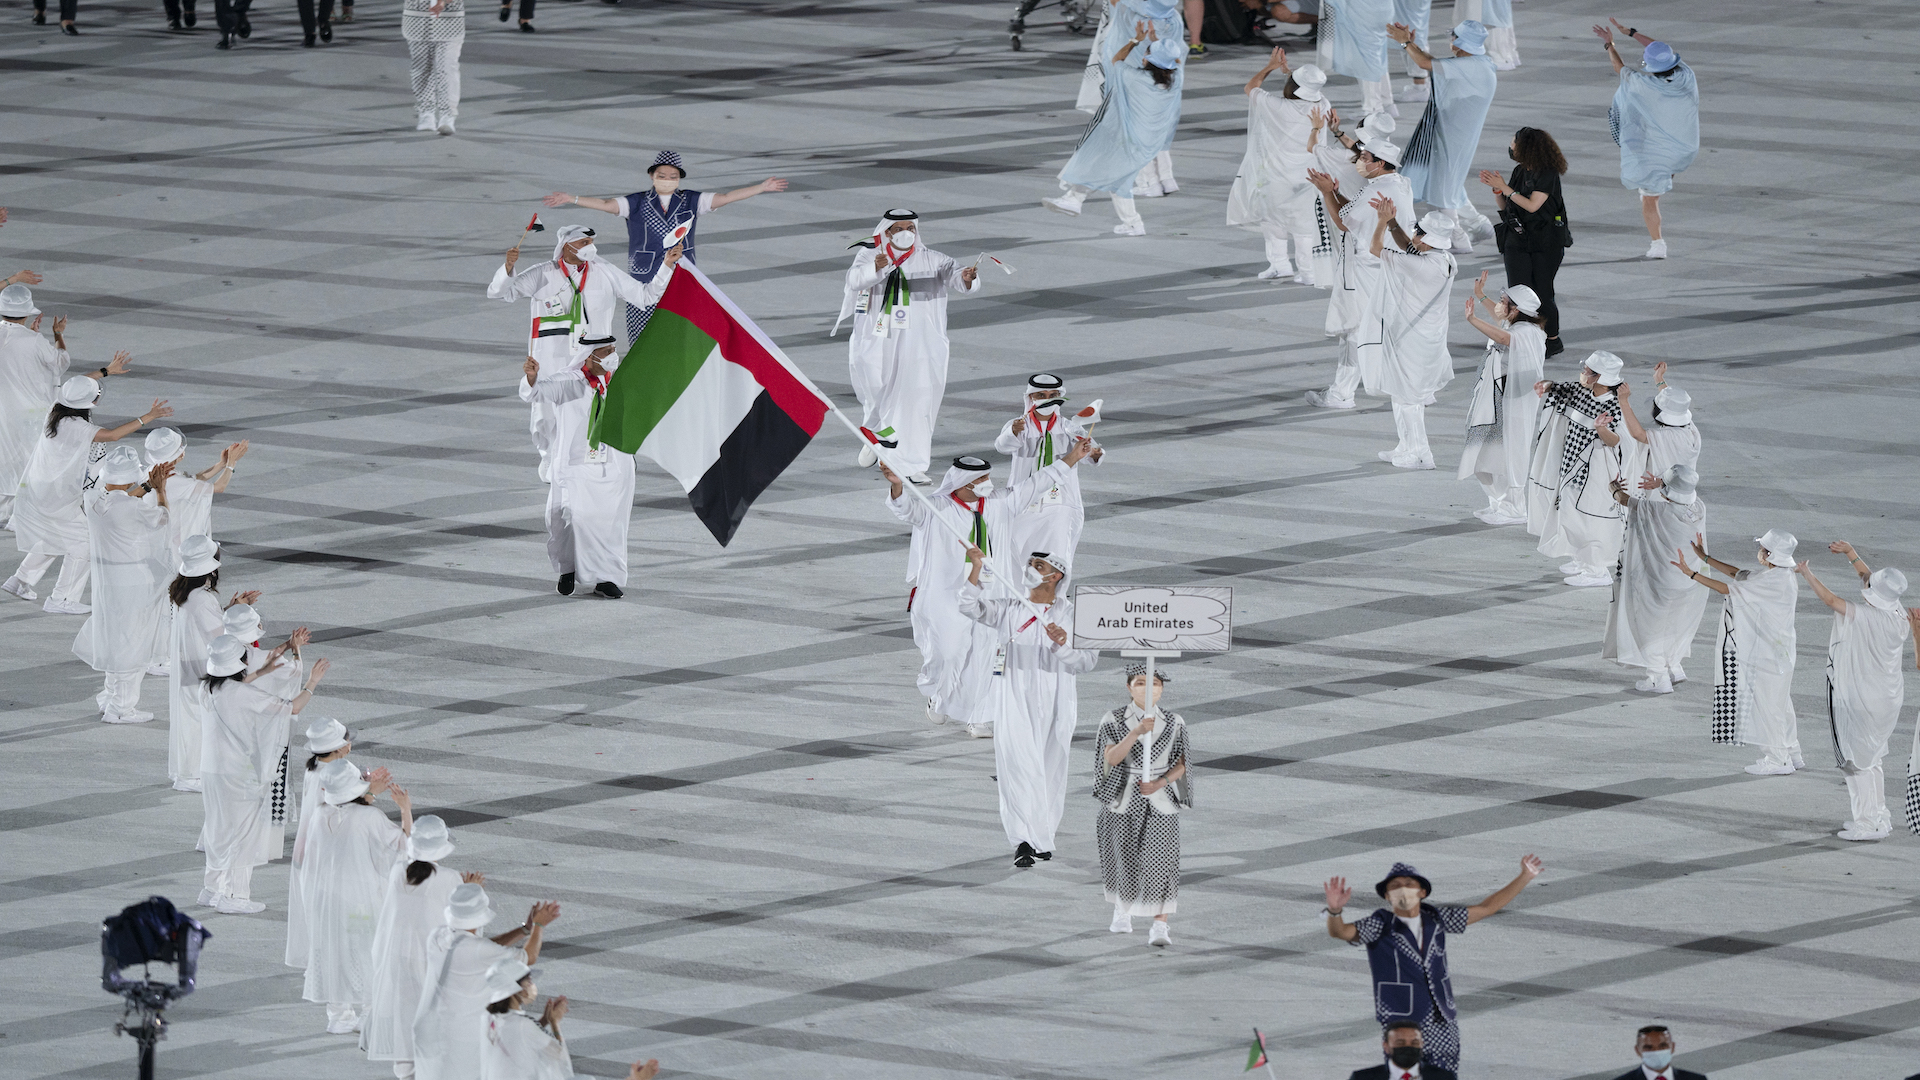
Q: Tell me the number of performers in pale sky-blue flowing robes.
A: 7